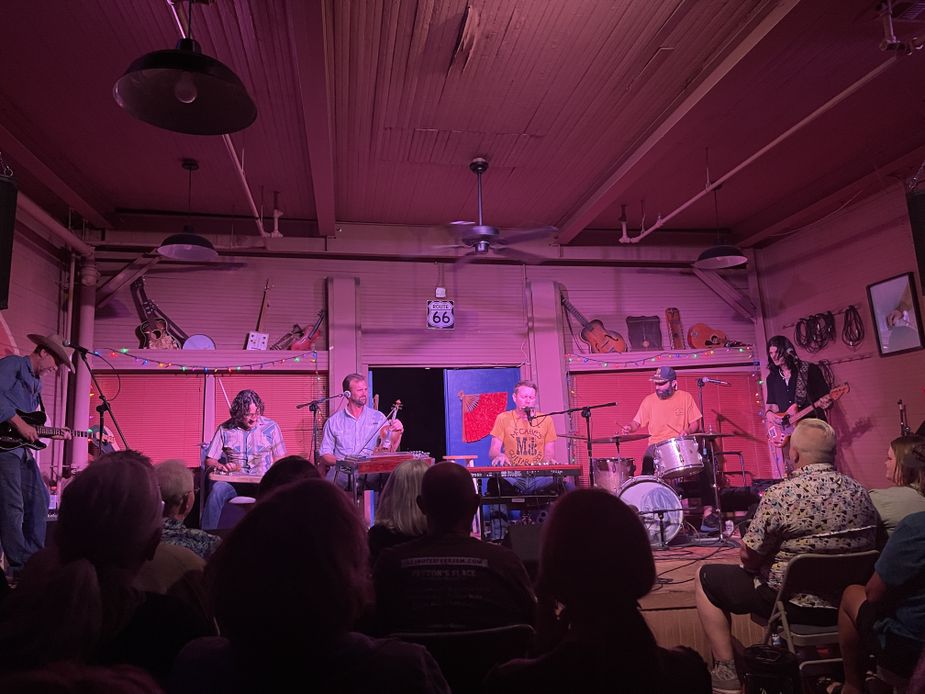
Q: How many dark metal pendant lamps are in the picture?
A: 3